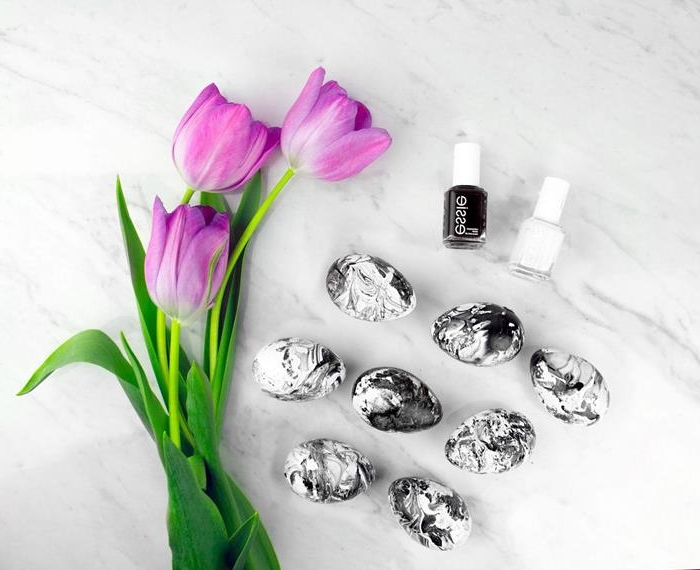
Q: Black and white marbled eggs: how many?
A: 8